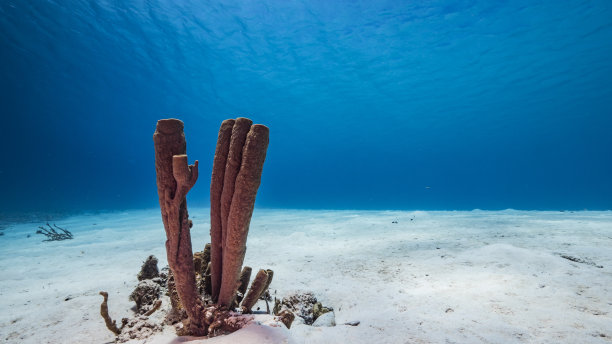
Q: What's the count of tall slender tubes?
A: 4